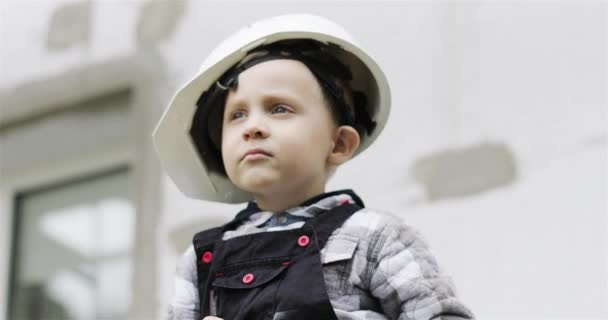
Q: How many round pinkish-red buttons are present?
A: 3